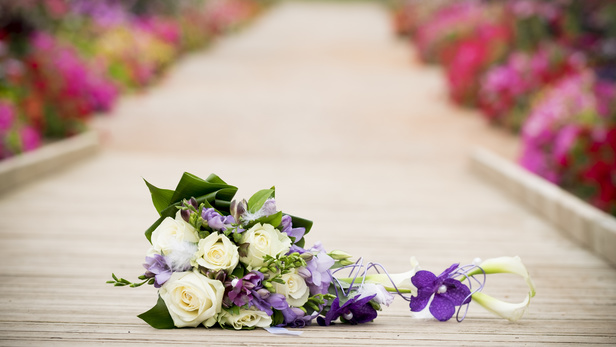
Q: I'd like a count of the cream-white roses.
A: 6